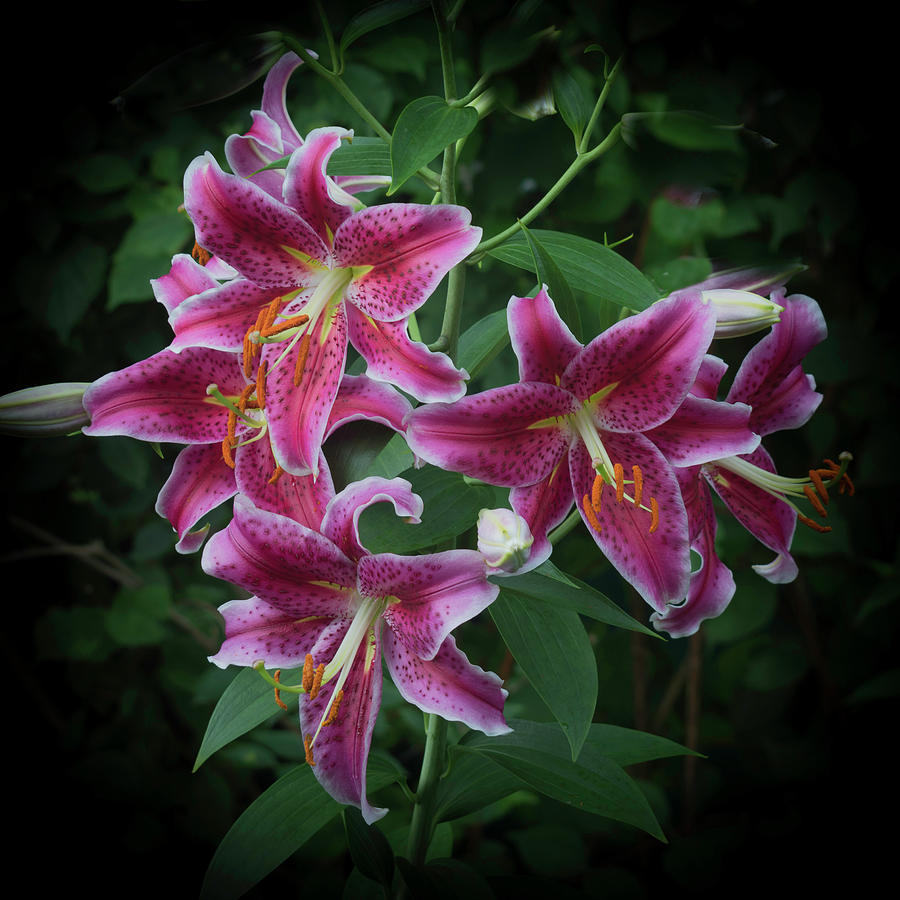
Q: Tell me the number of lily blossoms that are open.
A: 6